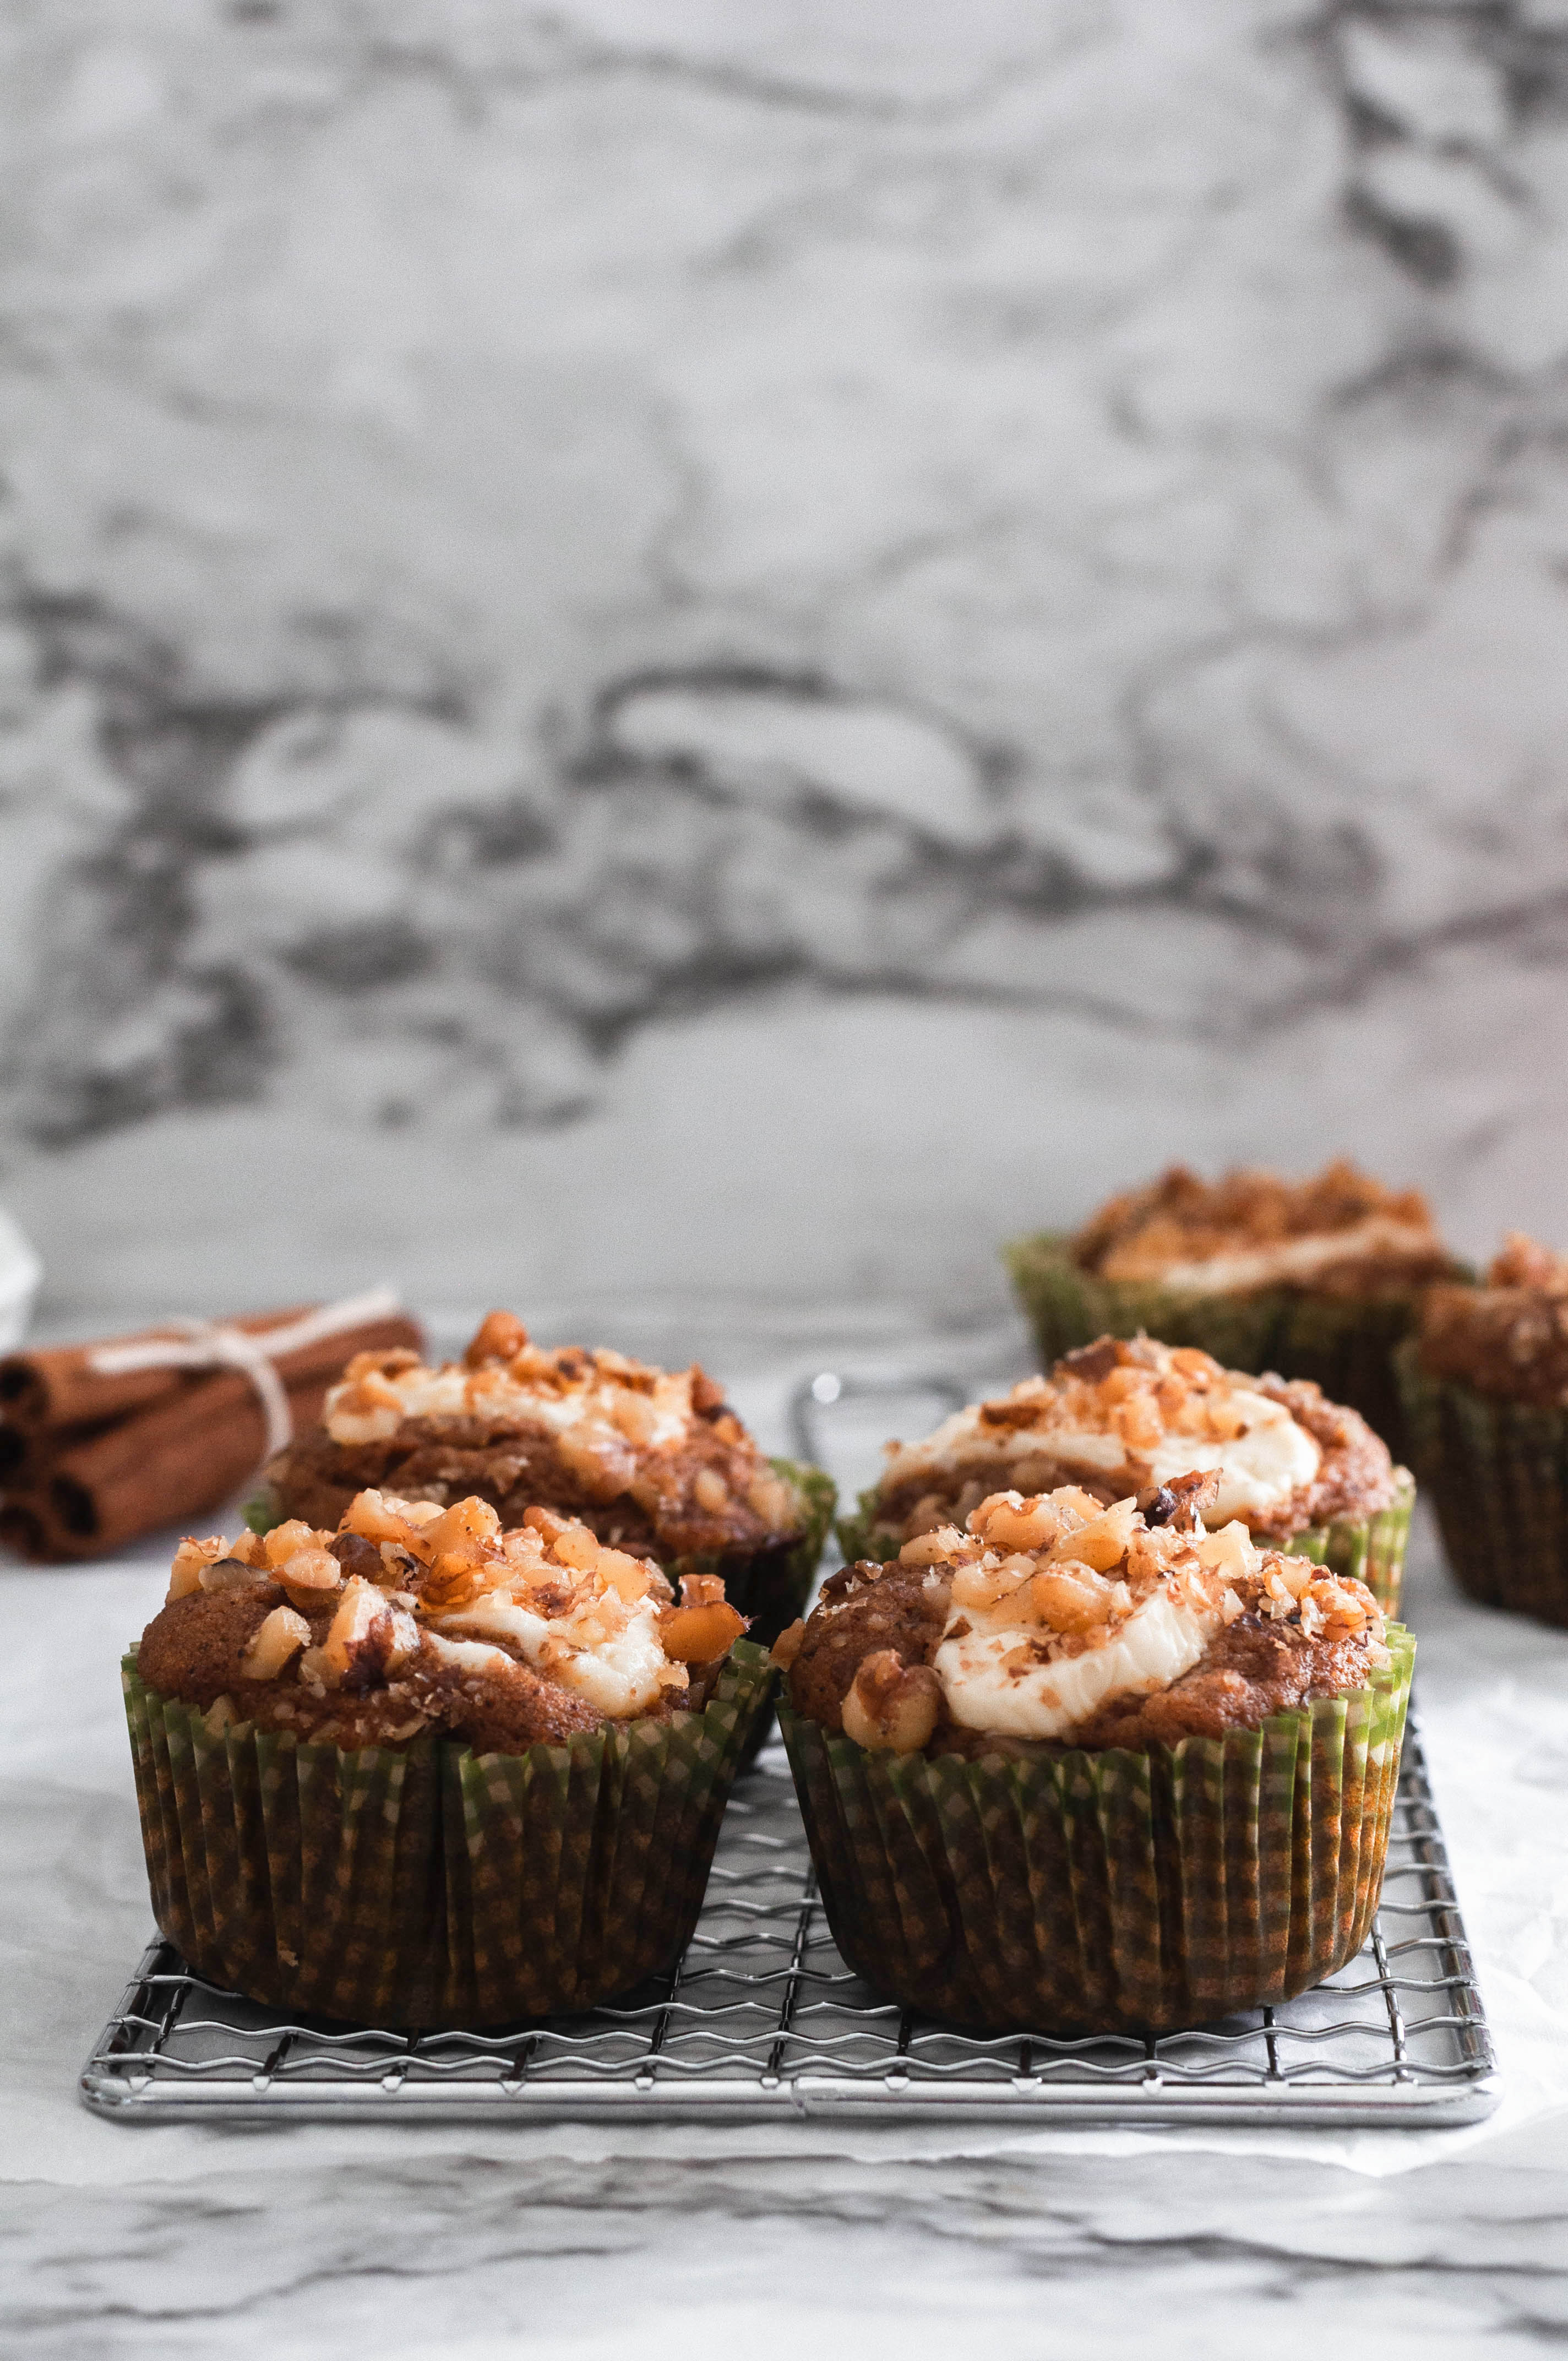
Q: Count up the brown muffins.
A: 6